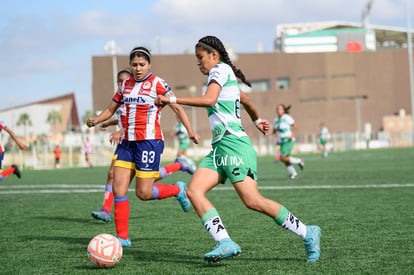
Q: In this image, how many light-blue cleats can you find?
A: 4